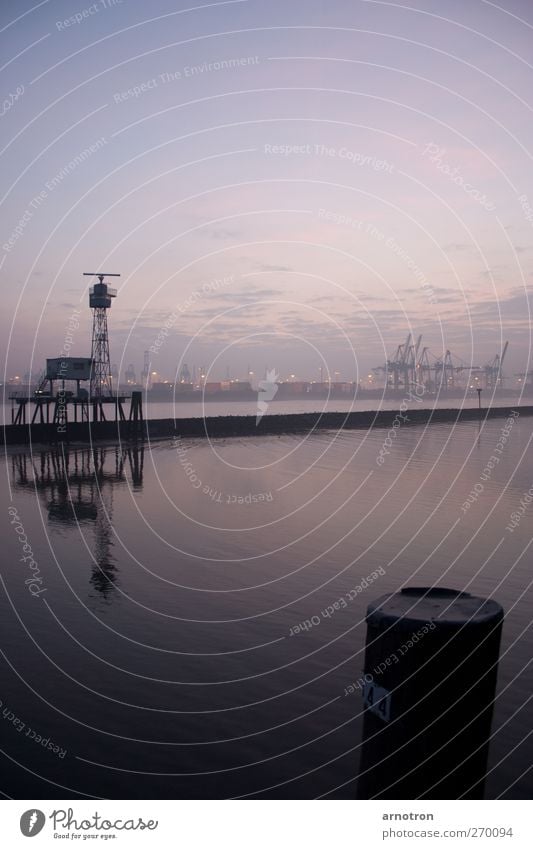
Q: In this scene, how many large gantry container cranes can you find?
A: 5